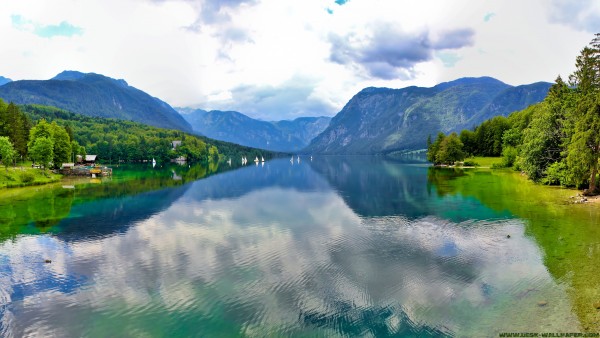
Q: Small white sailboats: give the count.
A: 9